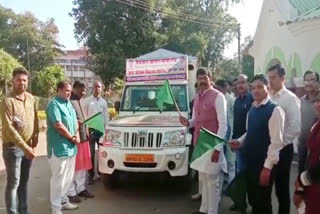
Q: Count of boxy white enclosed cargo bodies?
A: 1